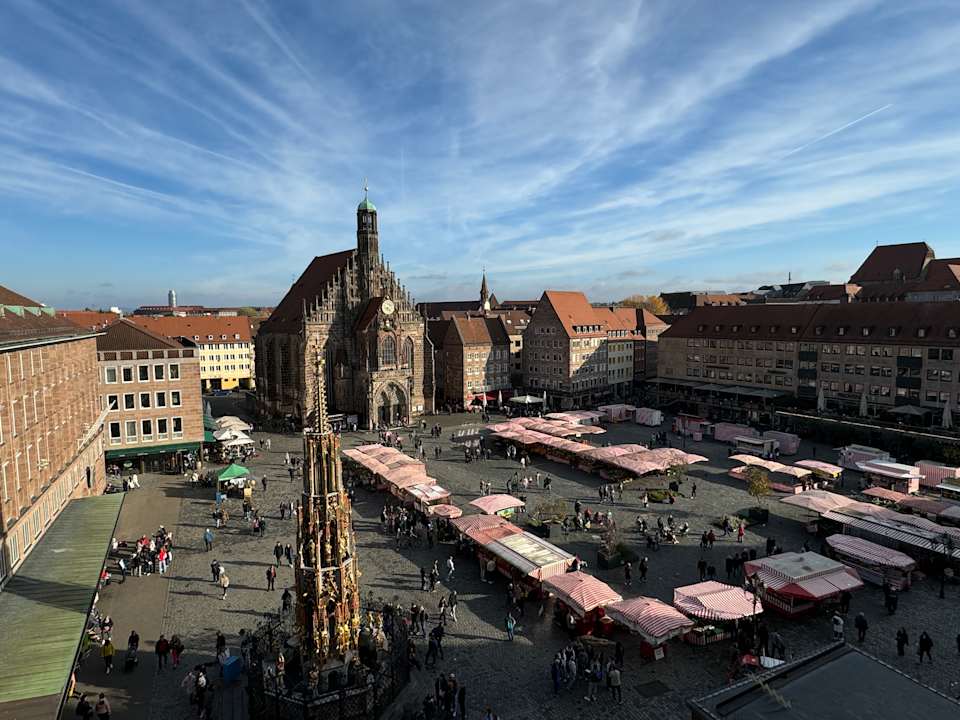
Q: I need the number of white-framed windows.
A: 15